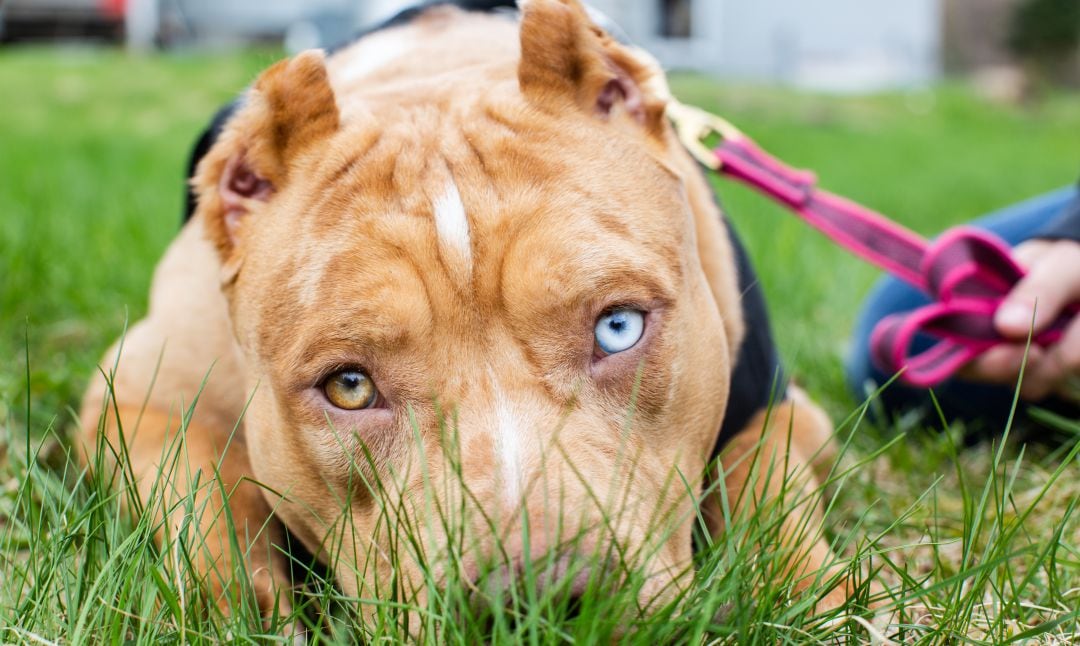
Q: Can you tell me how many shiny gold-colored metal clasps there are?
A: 1